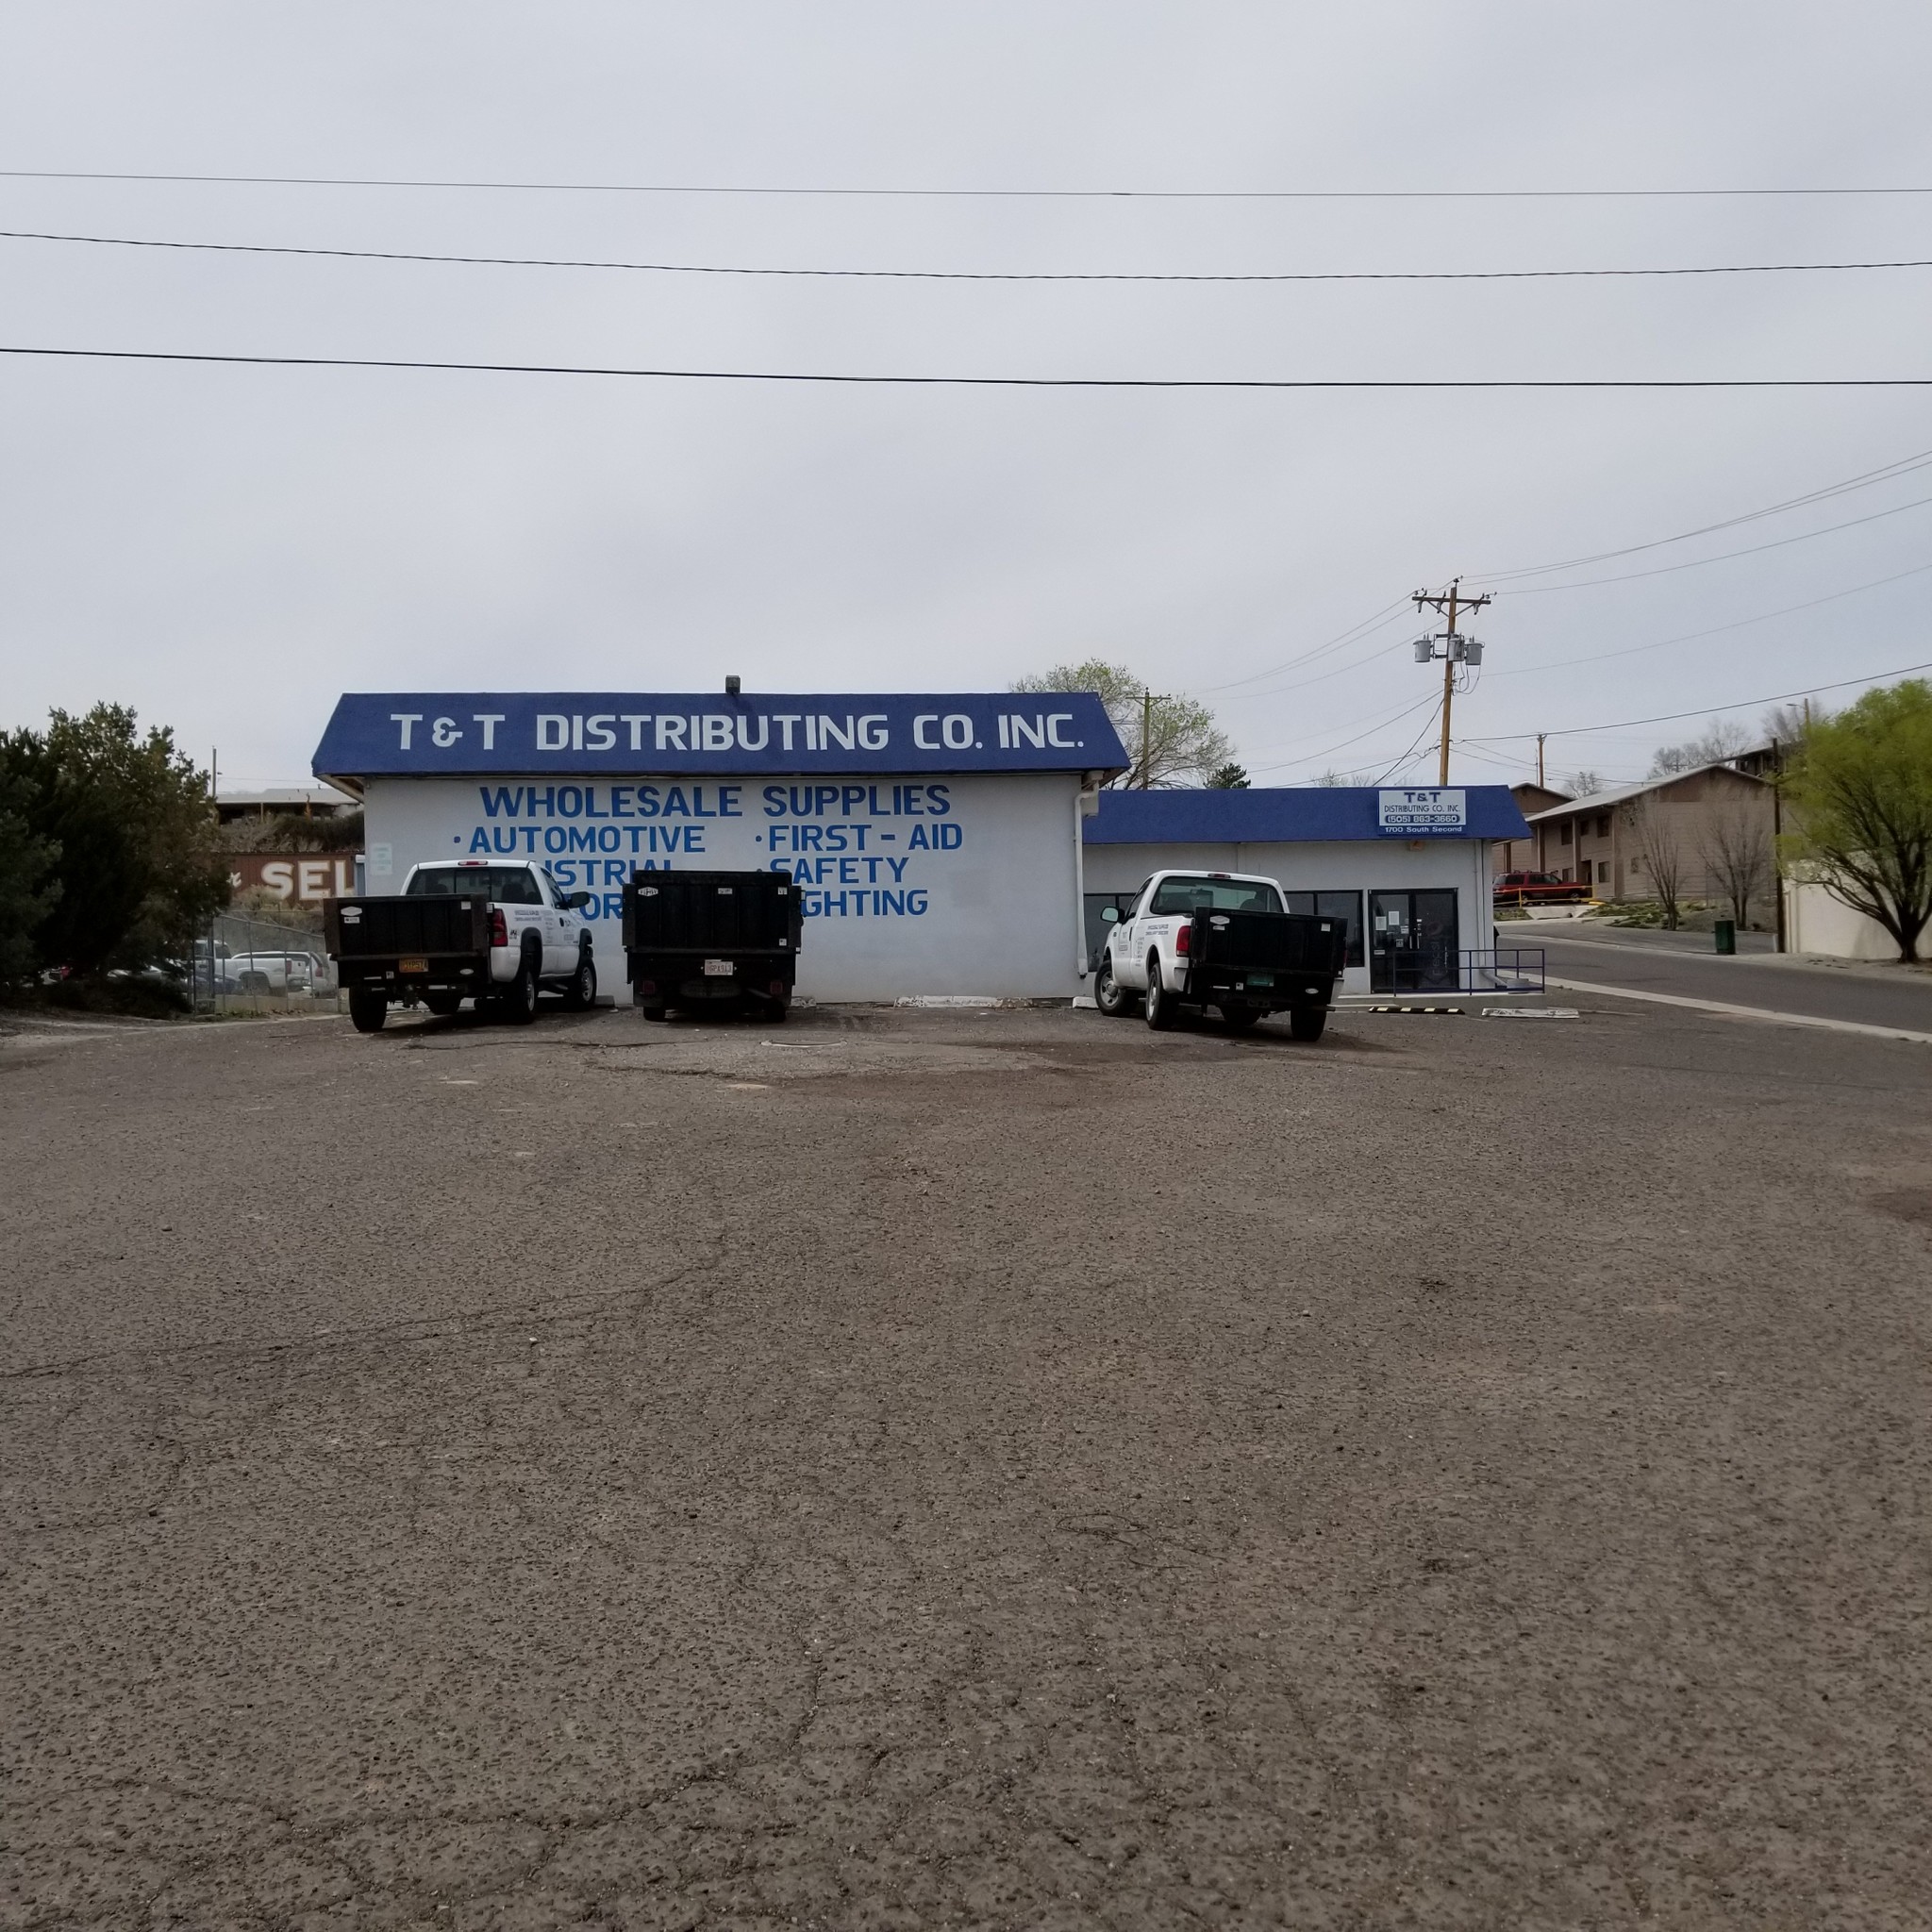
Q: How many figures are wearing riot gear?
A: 0